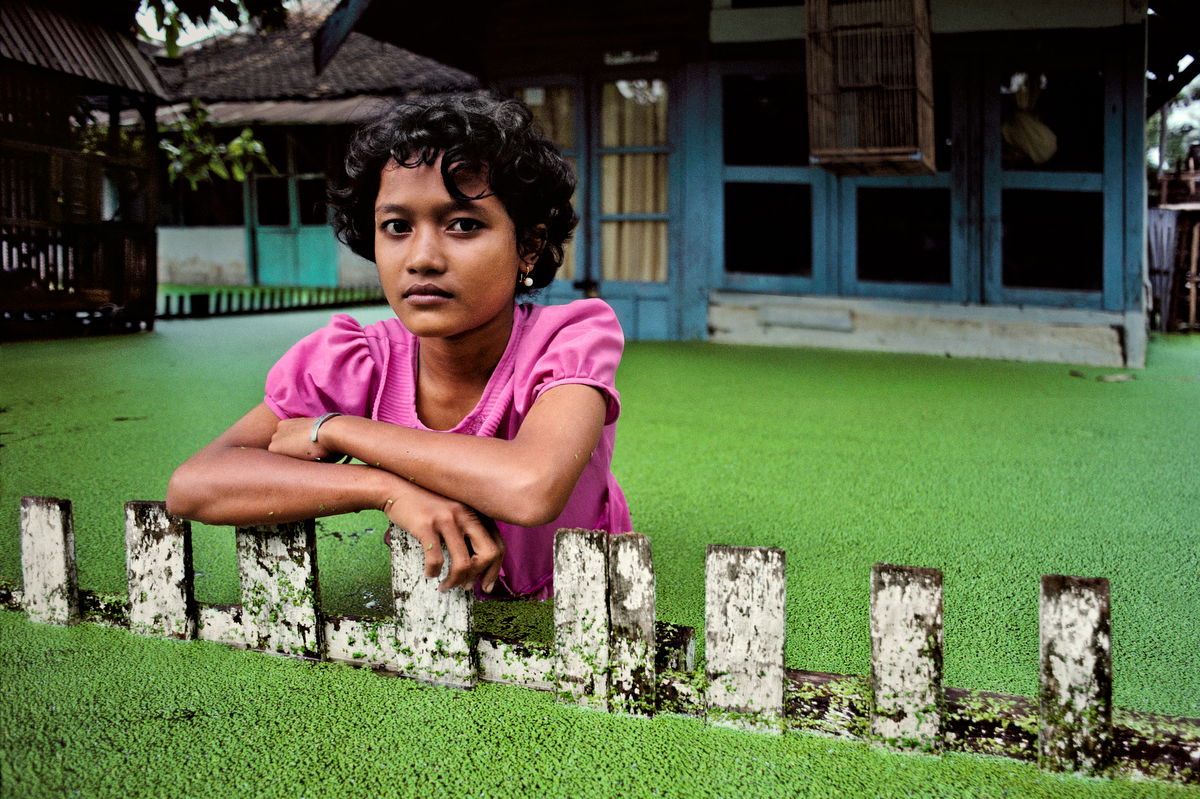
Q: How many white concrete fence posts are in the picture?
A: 9